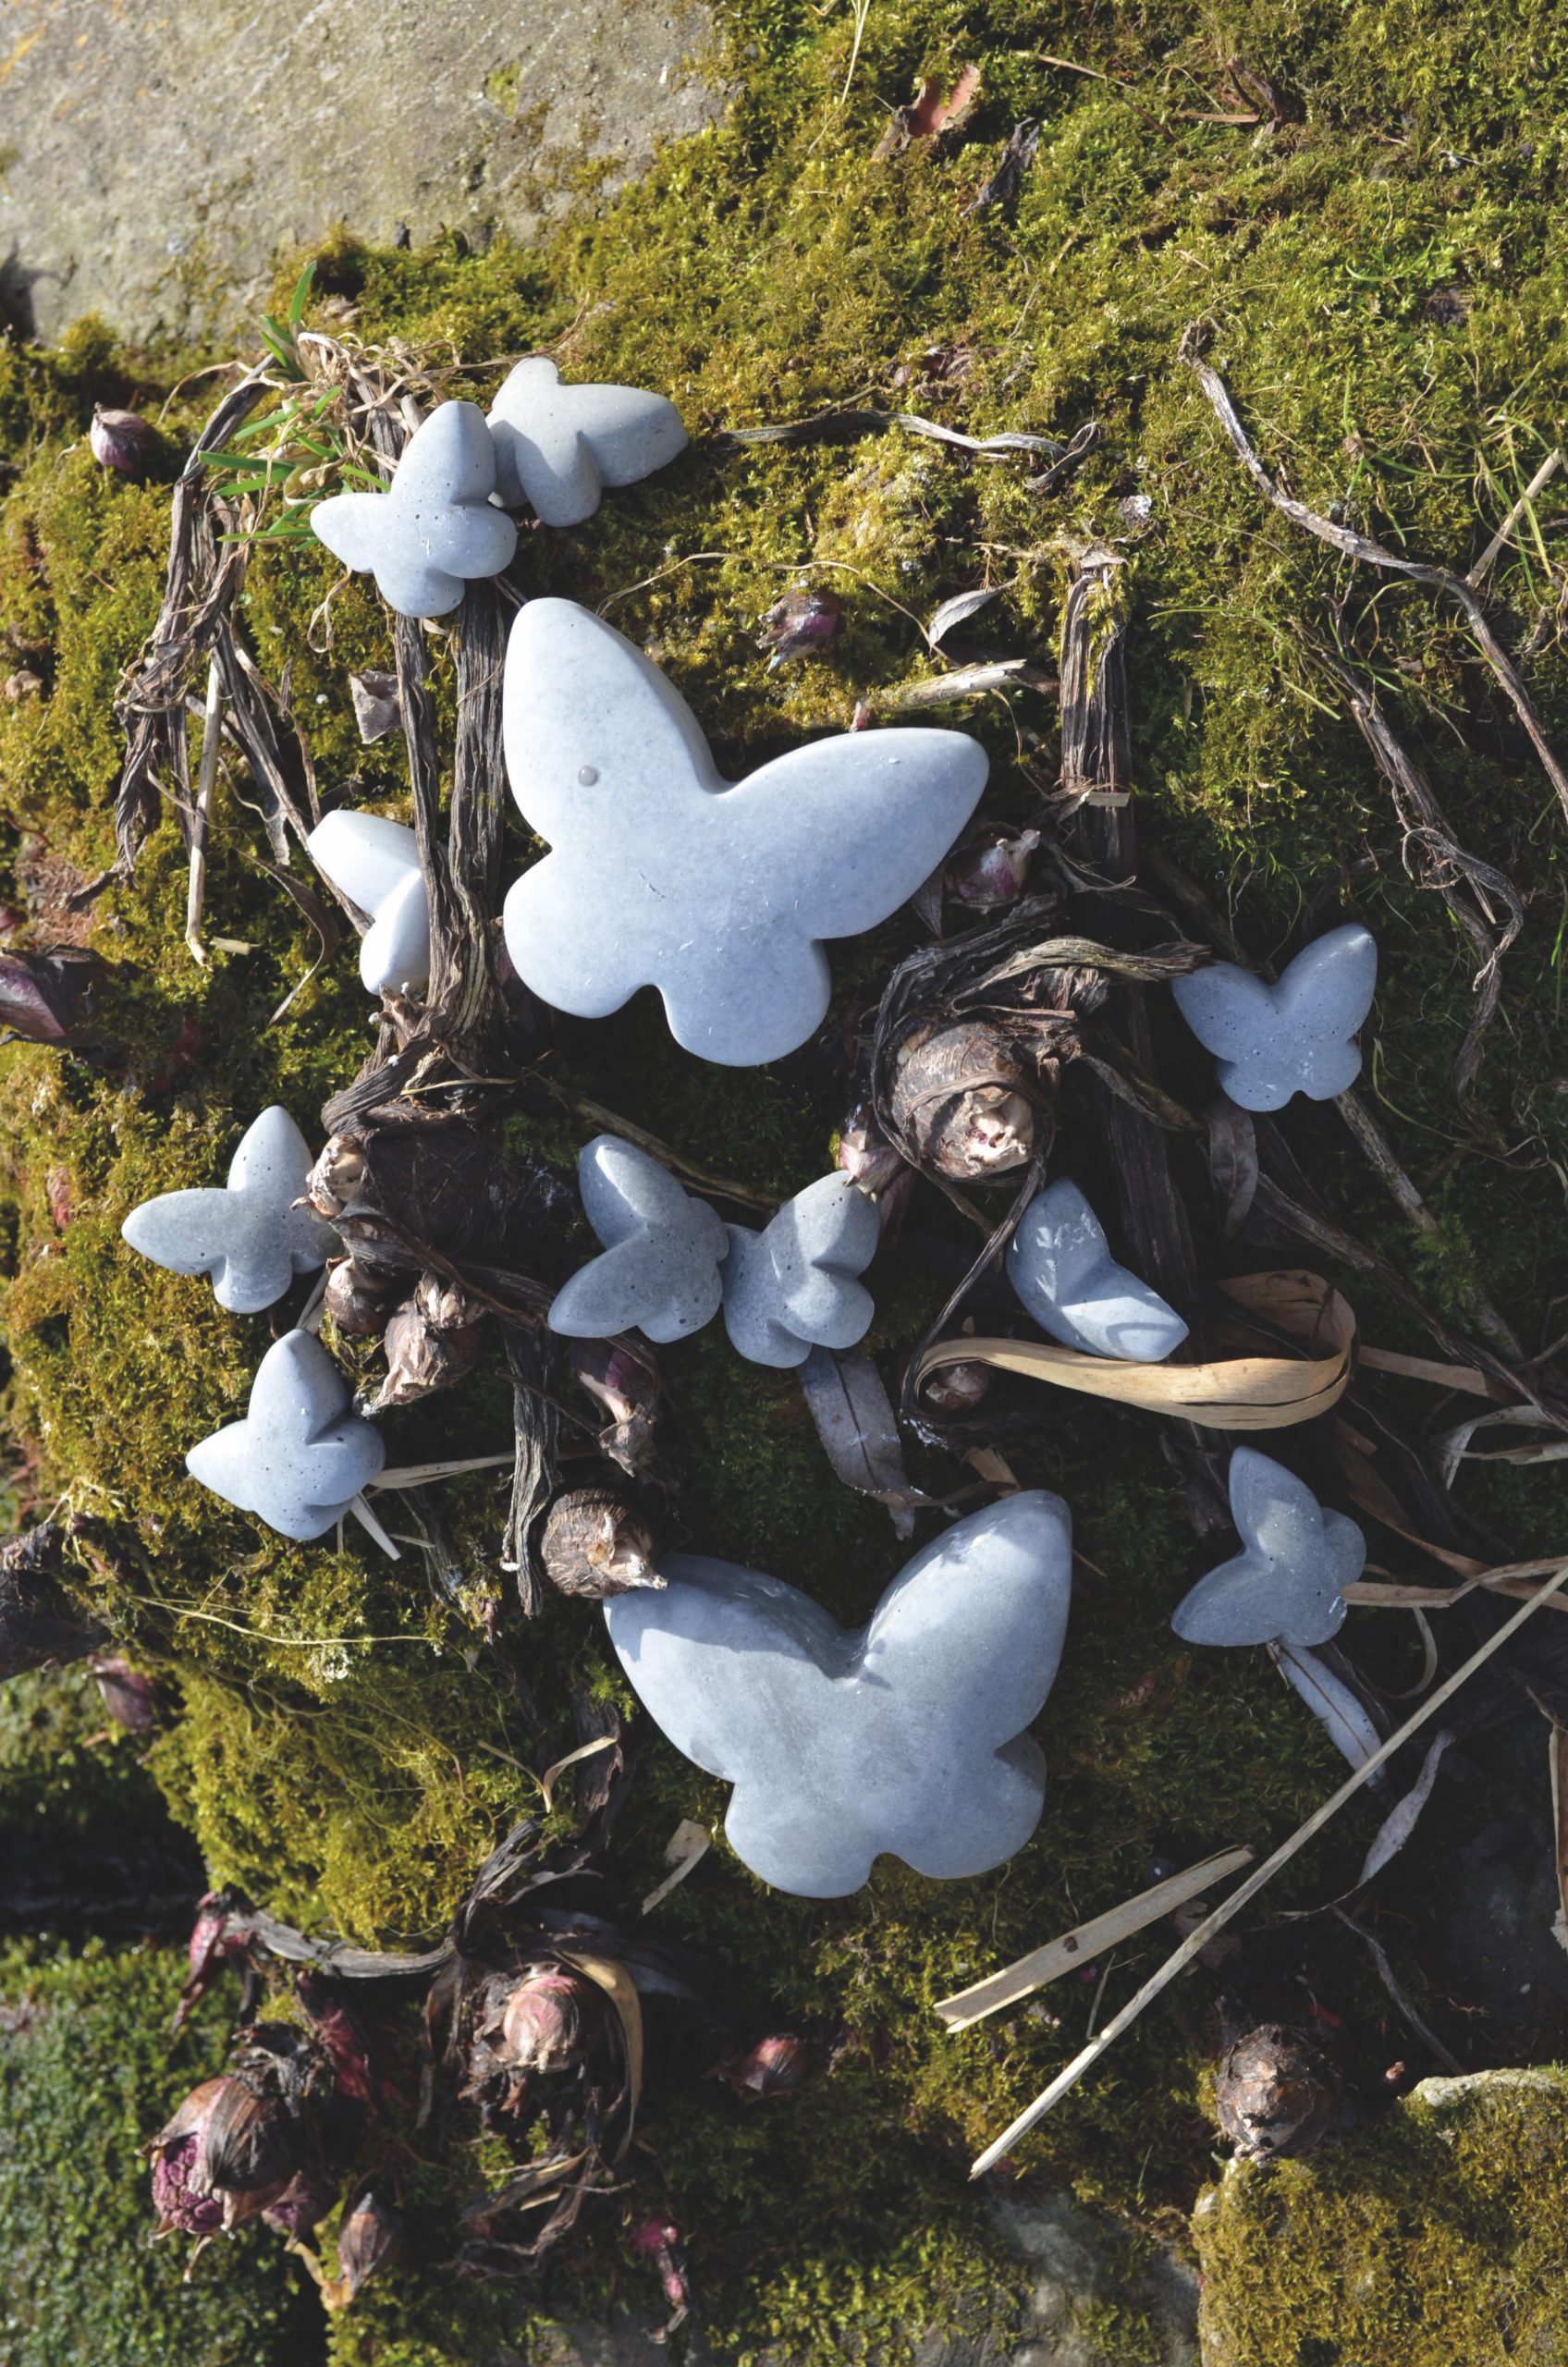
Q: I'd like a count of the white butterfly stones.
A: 12